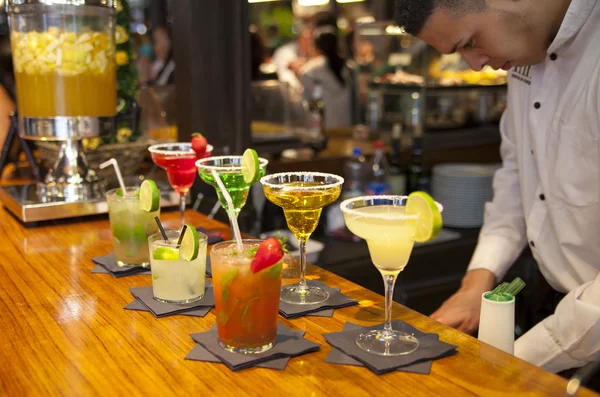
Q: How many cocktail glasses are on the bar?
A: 7